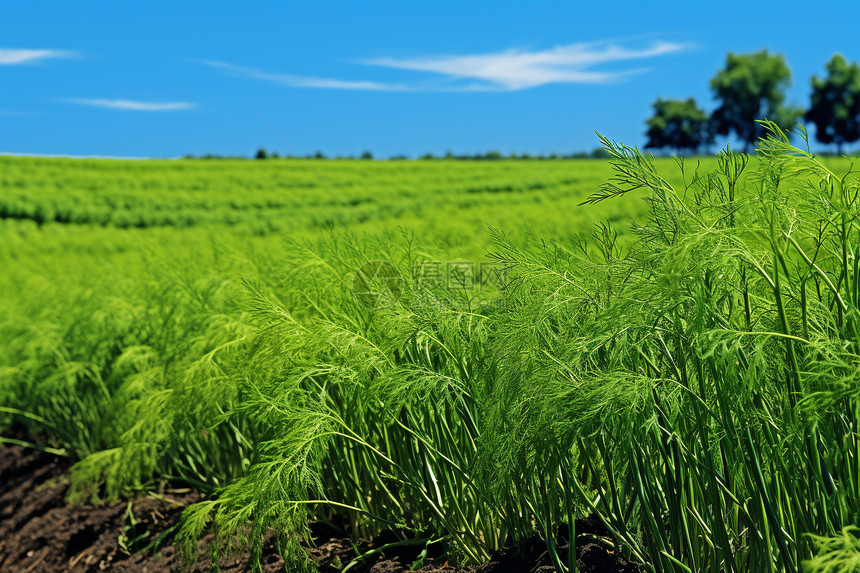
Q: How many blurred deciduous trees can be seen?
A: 3